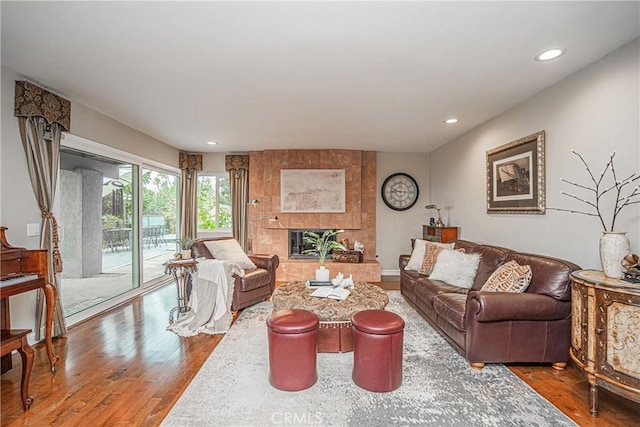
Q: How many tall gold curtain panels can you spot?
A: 3